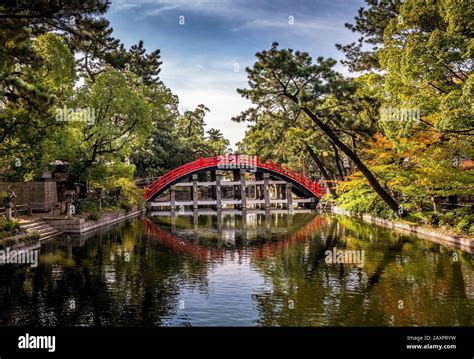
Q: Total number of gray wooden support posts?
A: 6